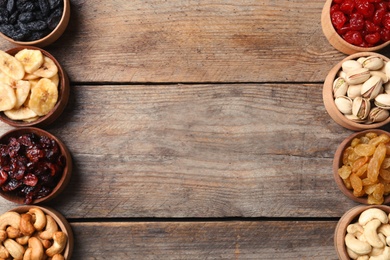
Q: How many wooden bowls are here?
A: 8